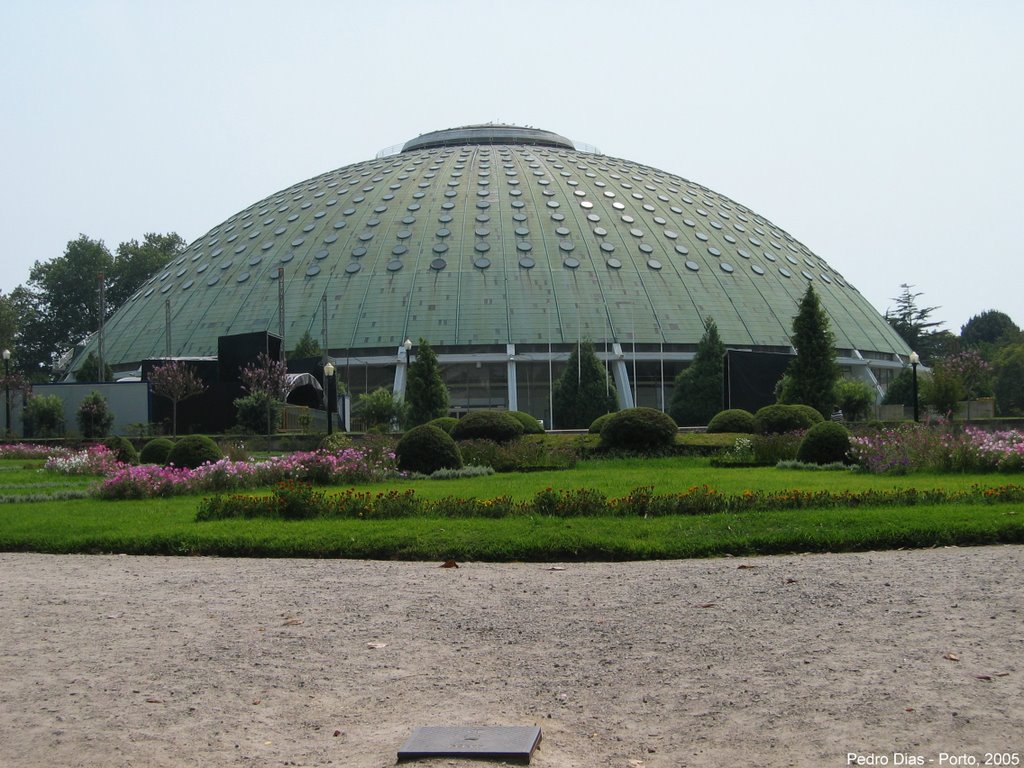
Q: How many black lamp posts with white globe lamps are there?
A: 4